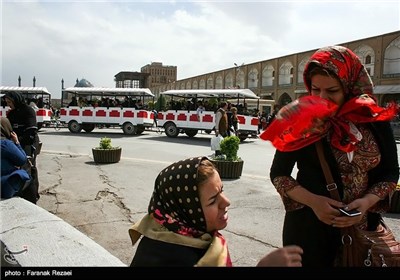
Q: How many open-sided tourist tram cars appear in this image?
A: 3